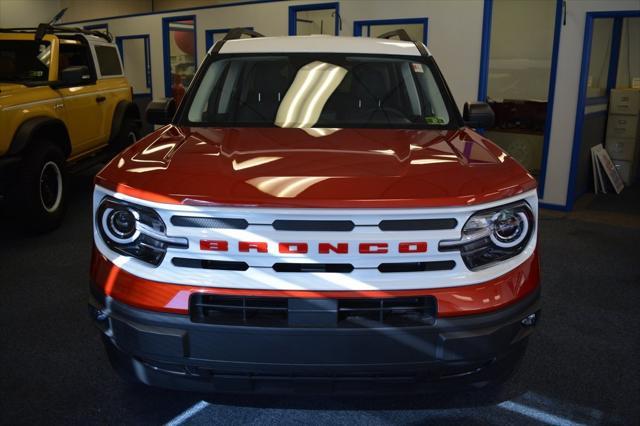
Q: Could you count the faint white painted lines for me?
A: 2